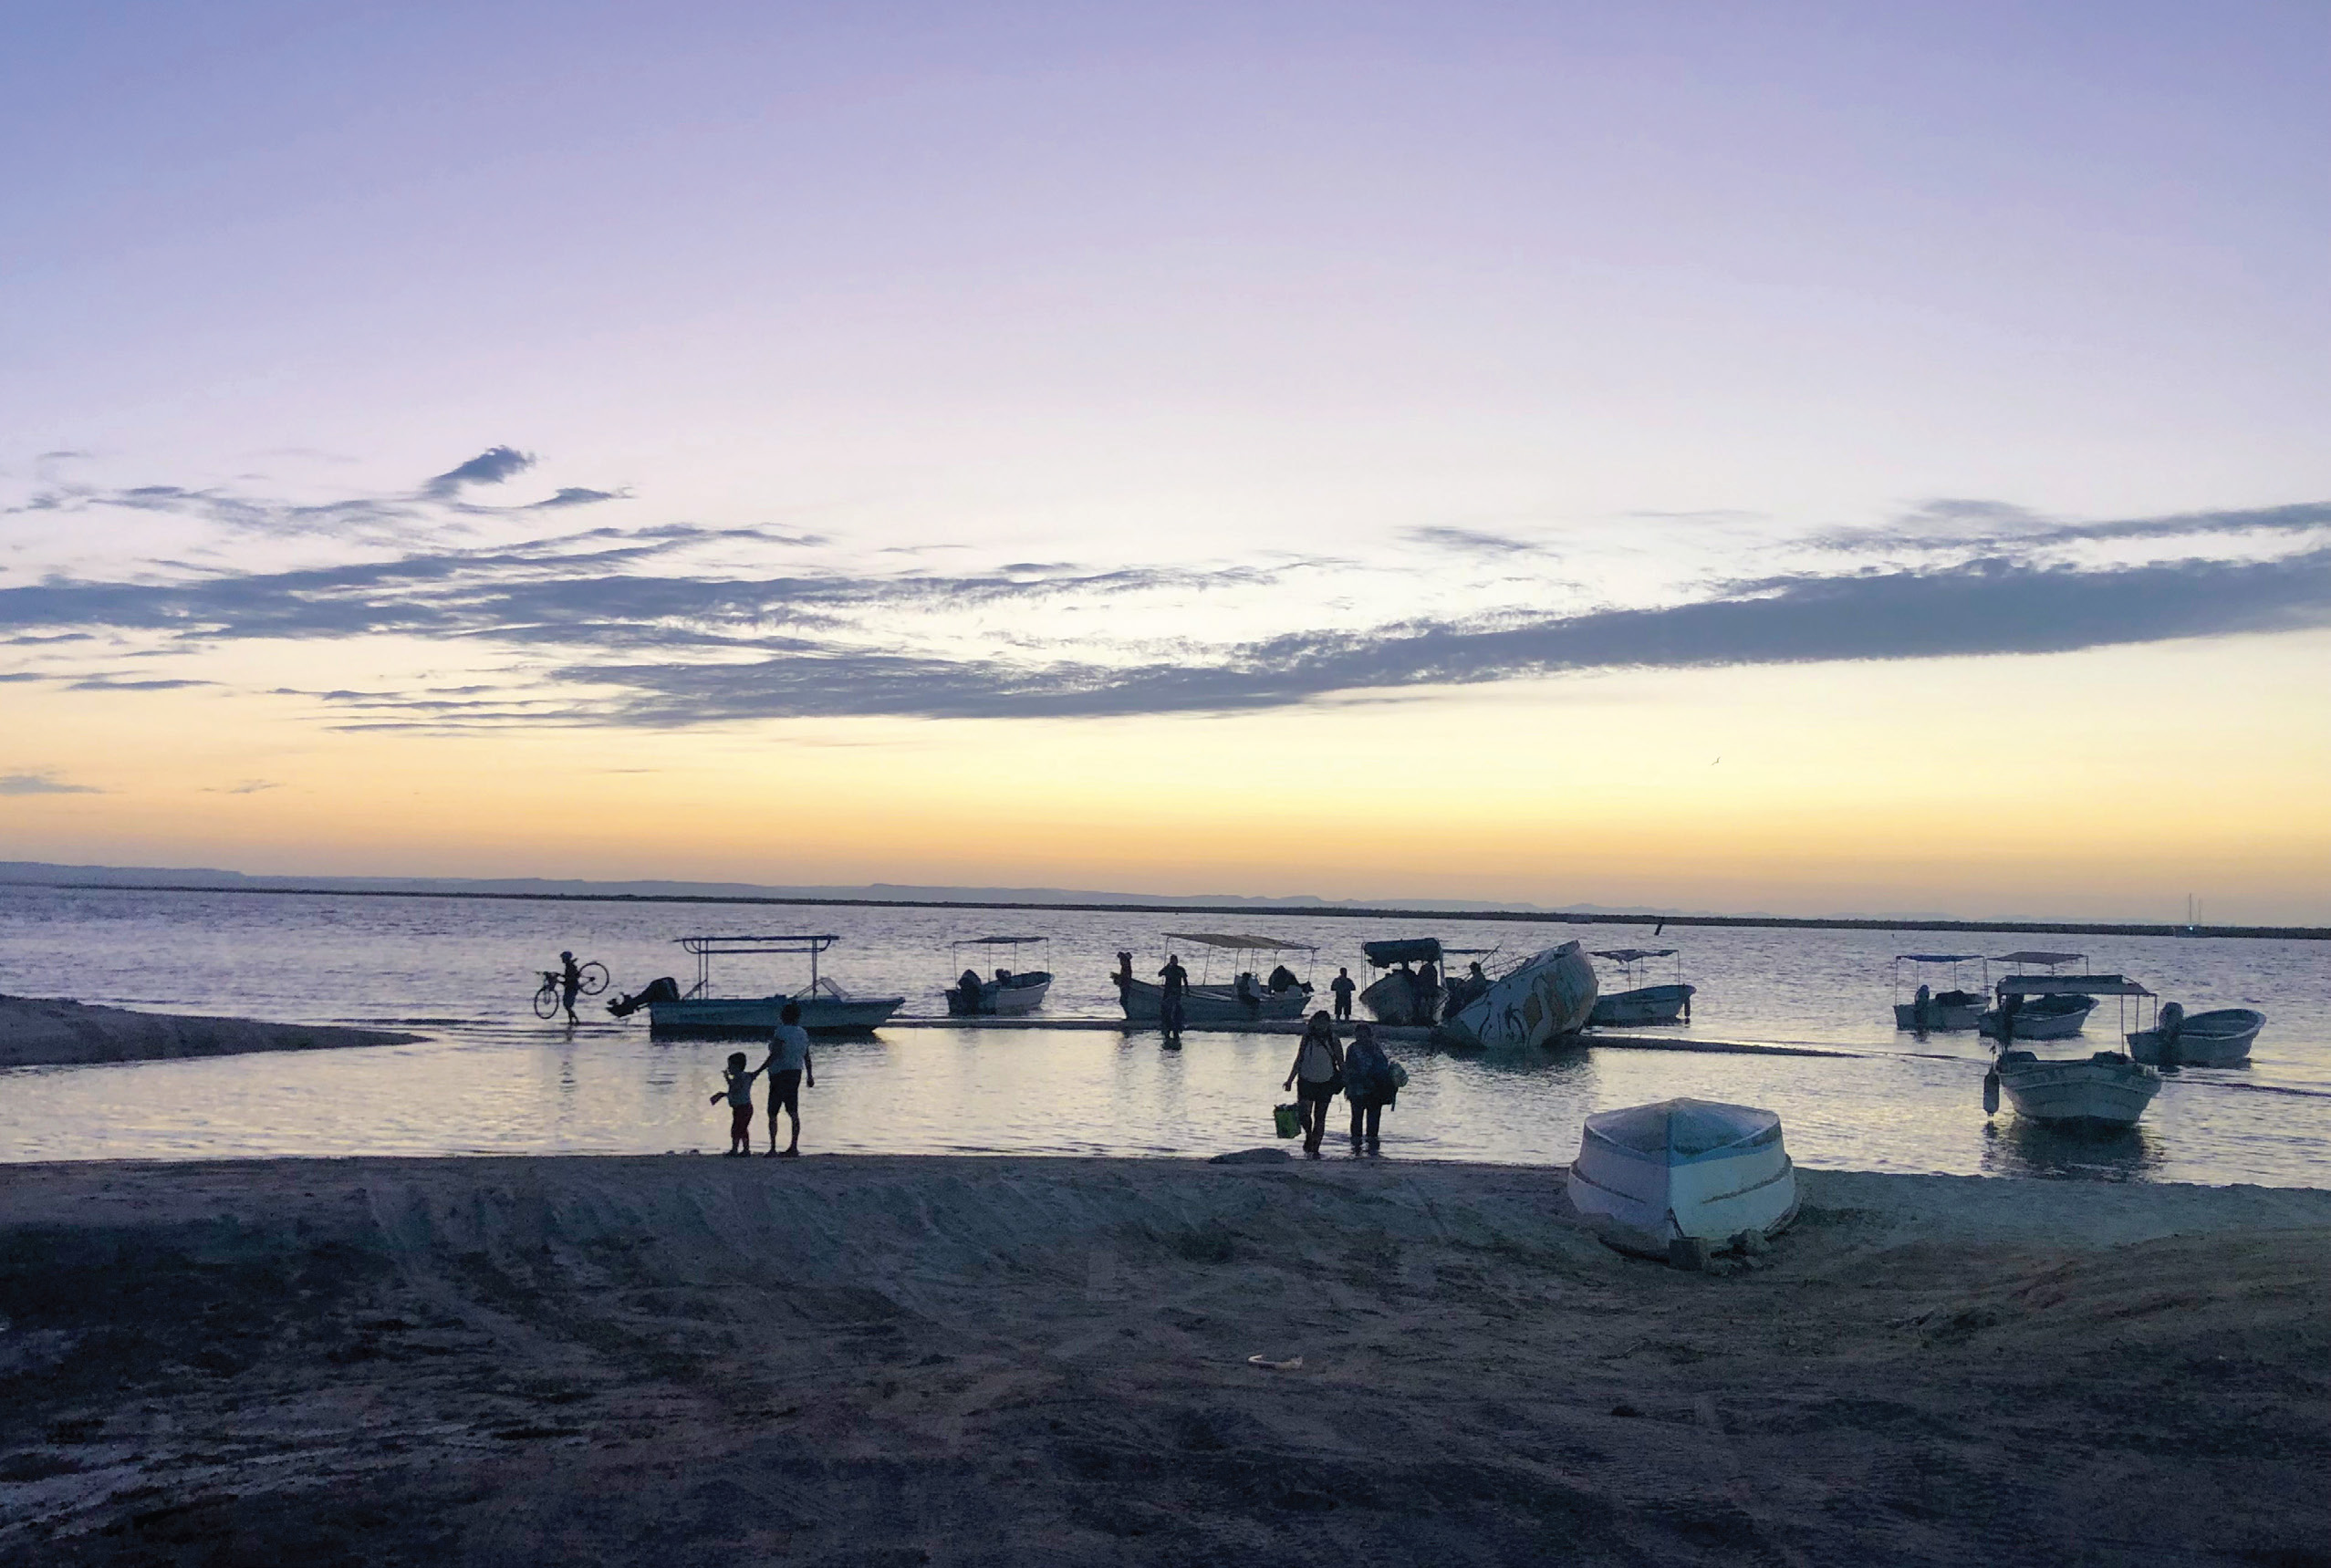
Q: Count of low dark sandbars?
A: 2